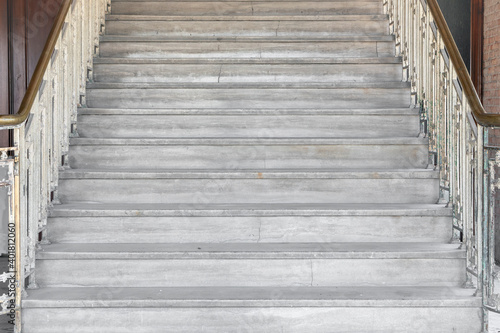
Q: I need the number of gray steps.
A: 11